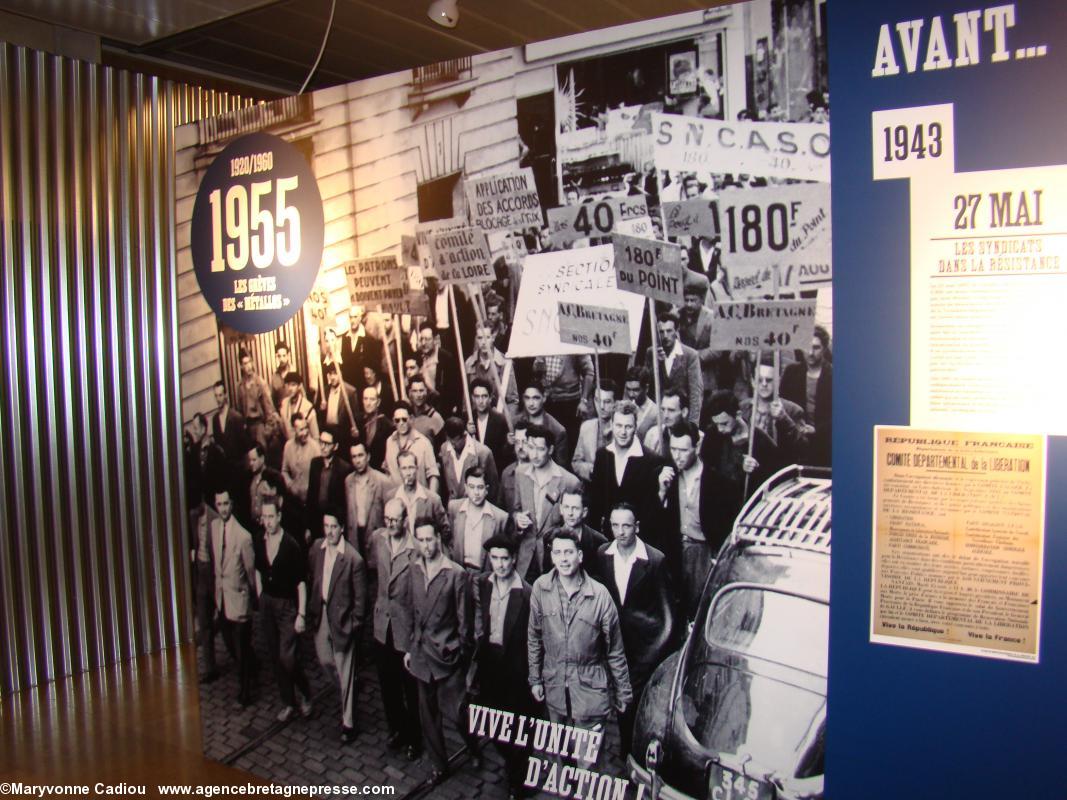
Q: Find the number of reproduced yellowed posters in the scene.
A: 1